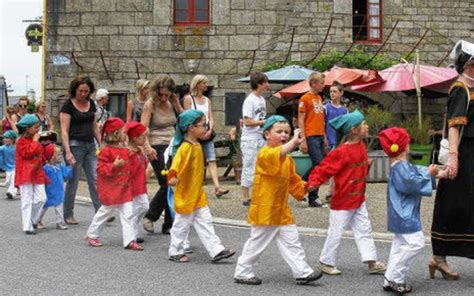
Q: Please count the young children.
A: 9